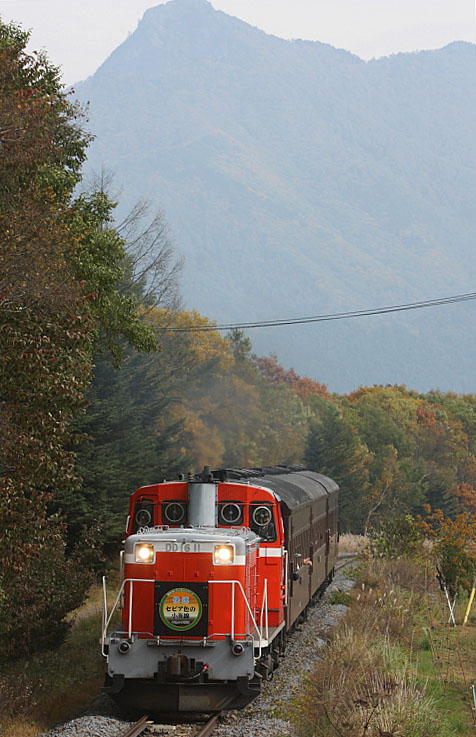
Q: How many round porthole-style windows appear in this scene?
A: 4